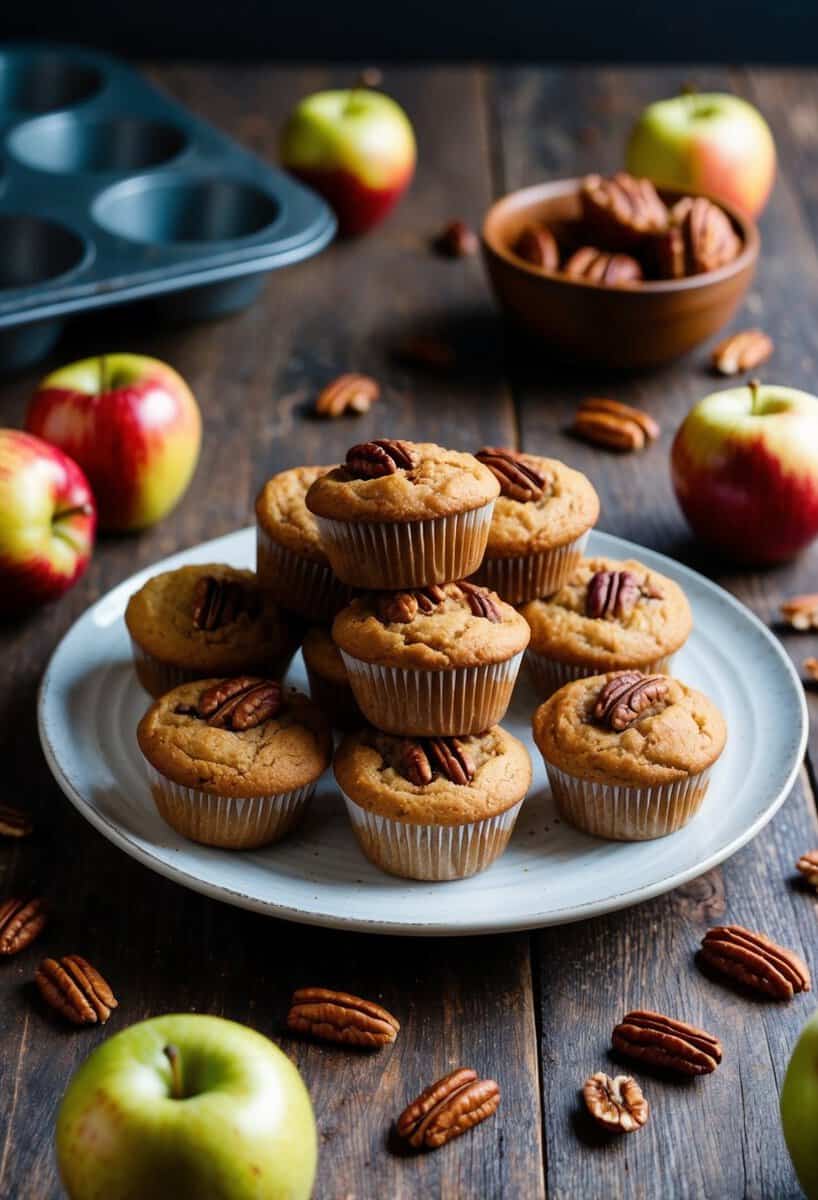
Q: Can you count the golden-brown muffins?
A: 10